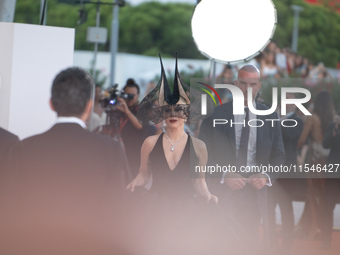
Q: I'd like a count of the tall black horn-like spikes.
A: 2